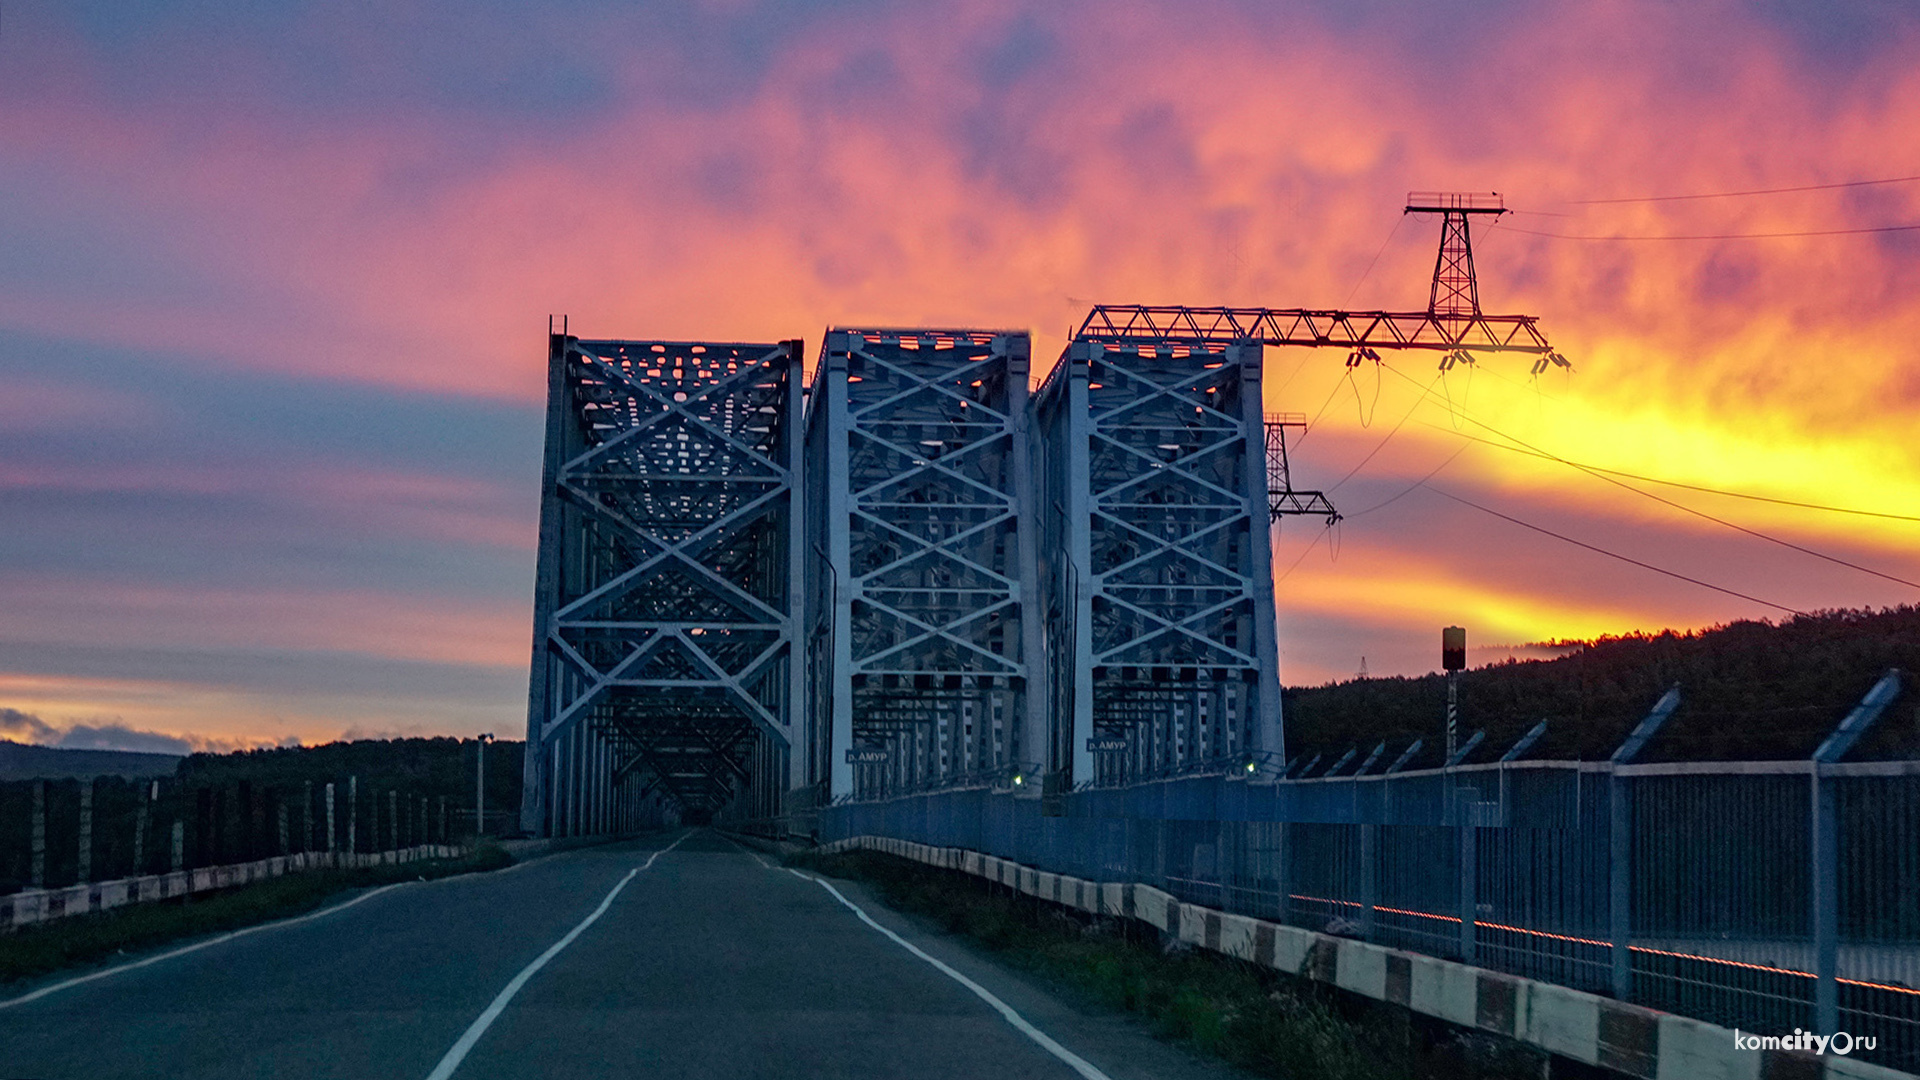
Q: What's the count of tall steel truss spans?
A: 3